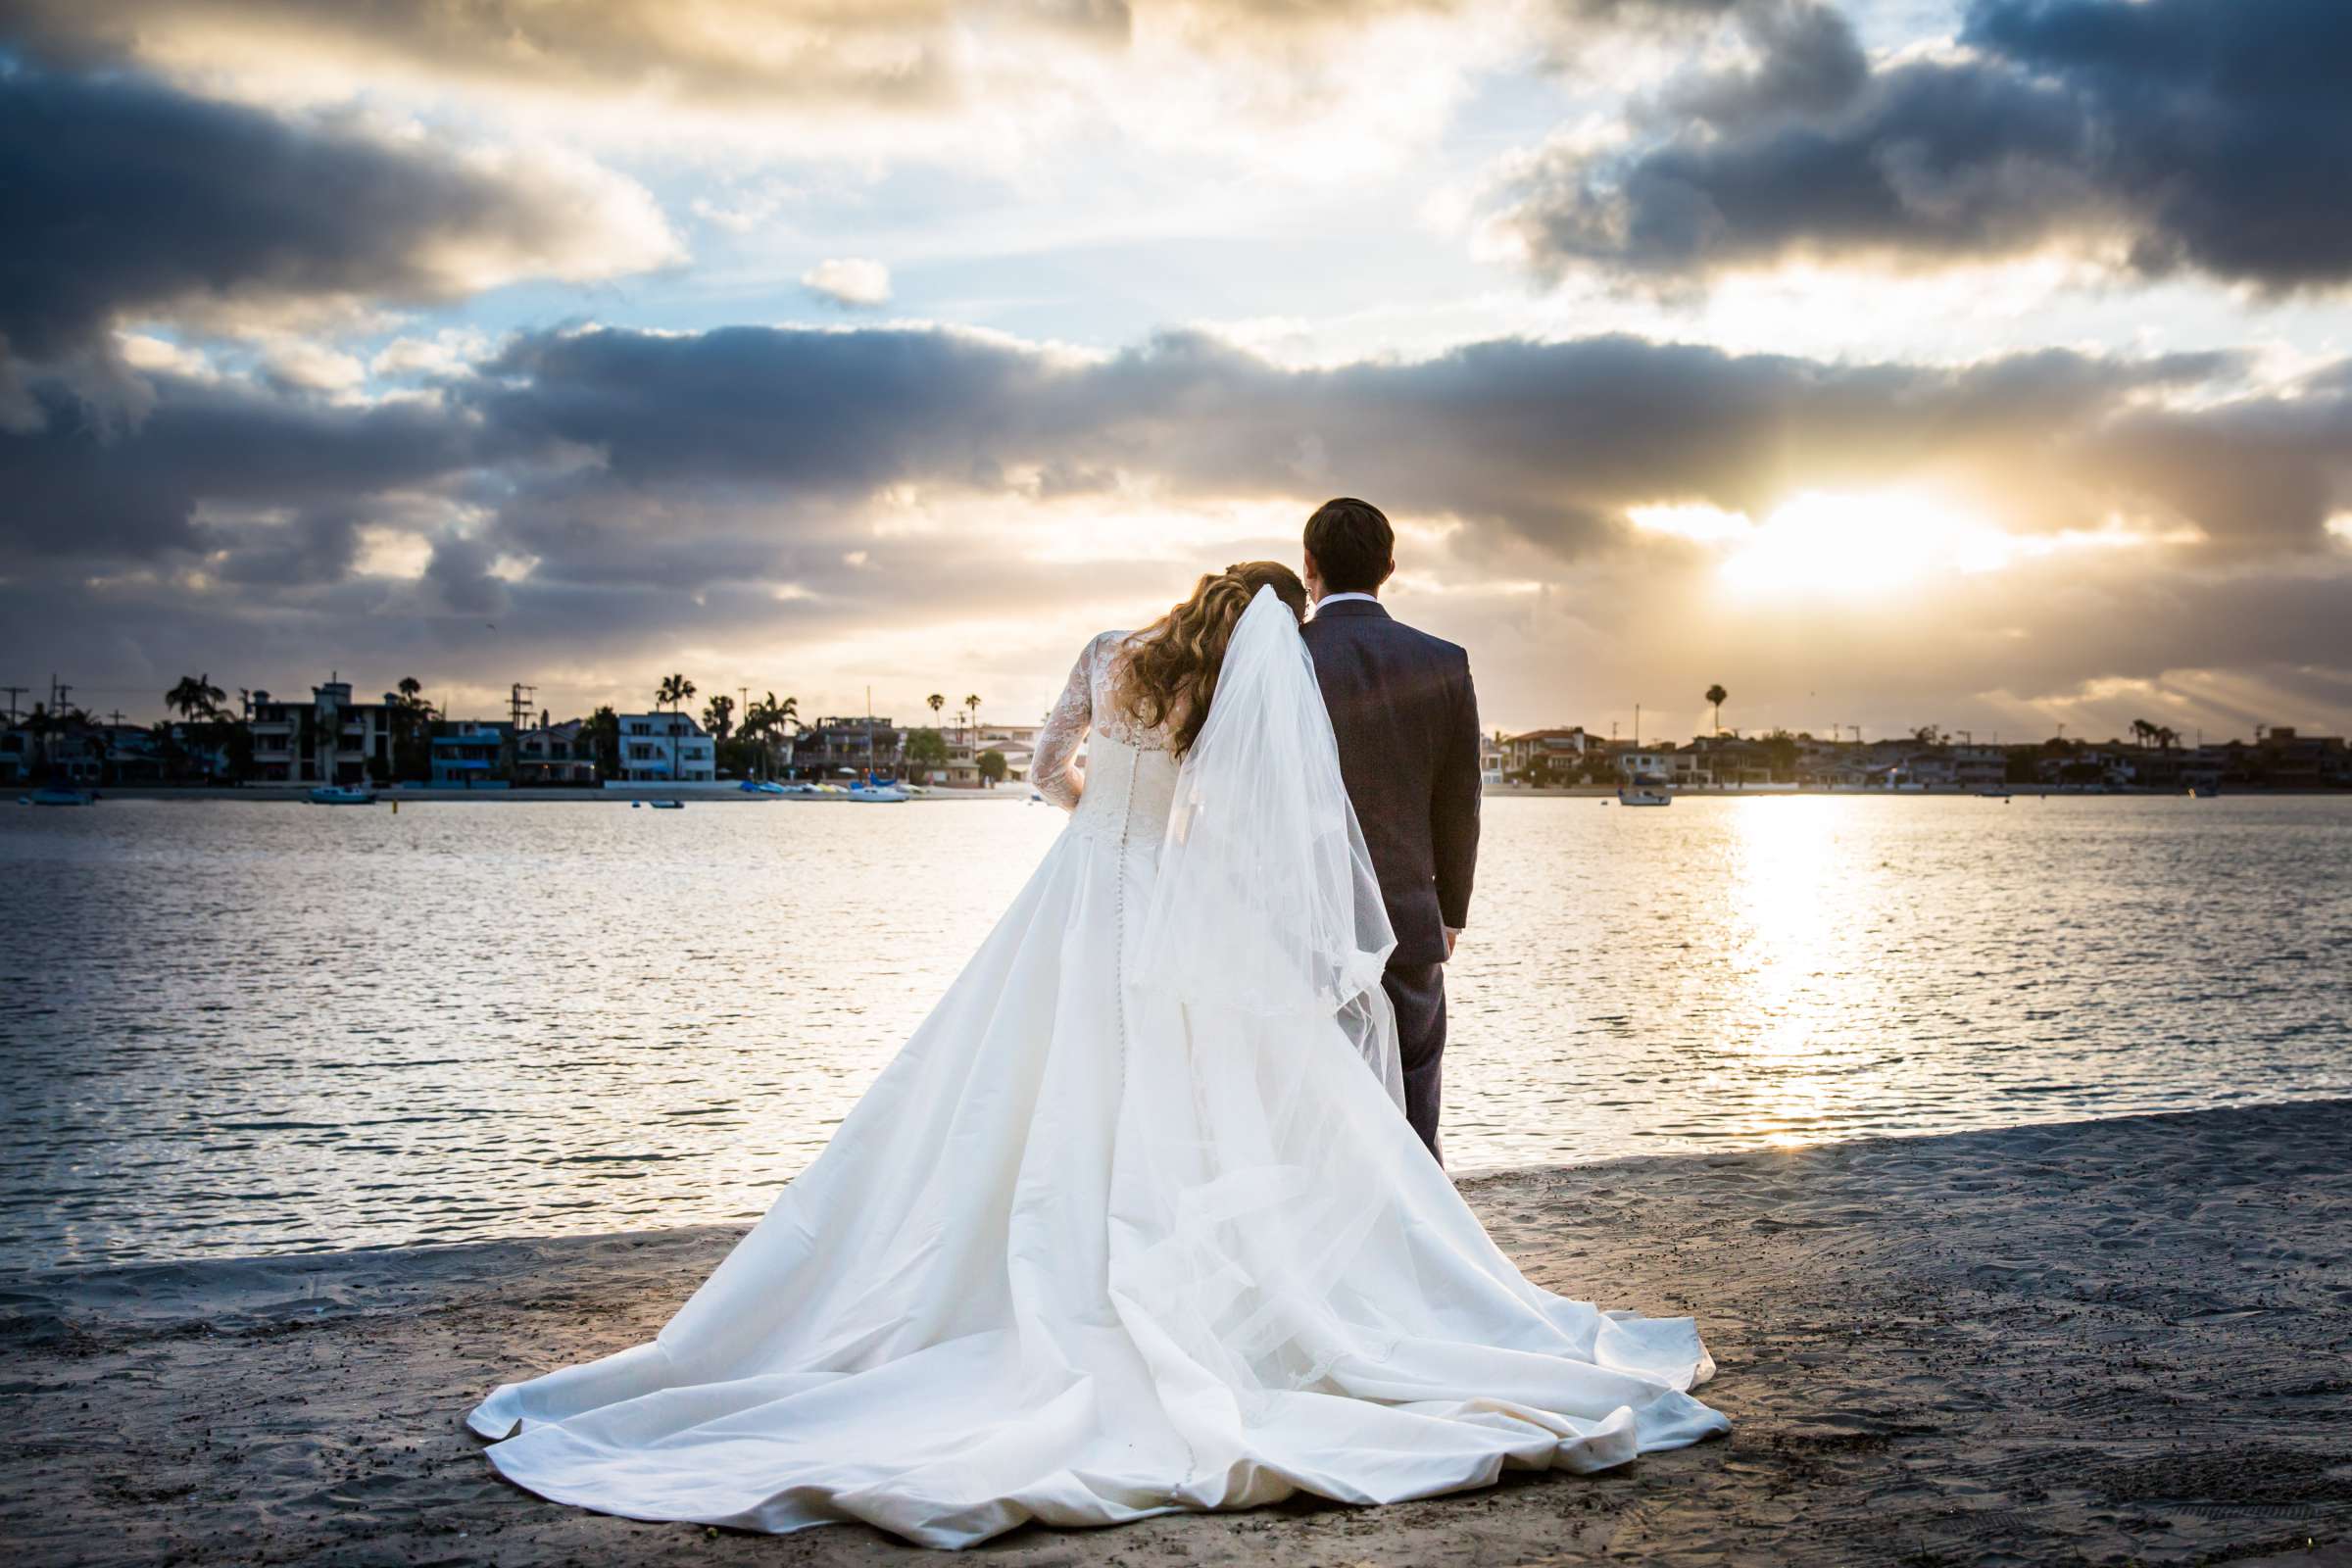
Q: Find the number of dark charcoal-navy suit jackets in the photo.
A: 1